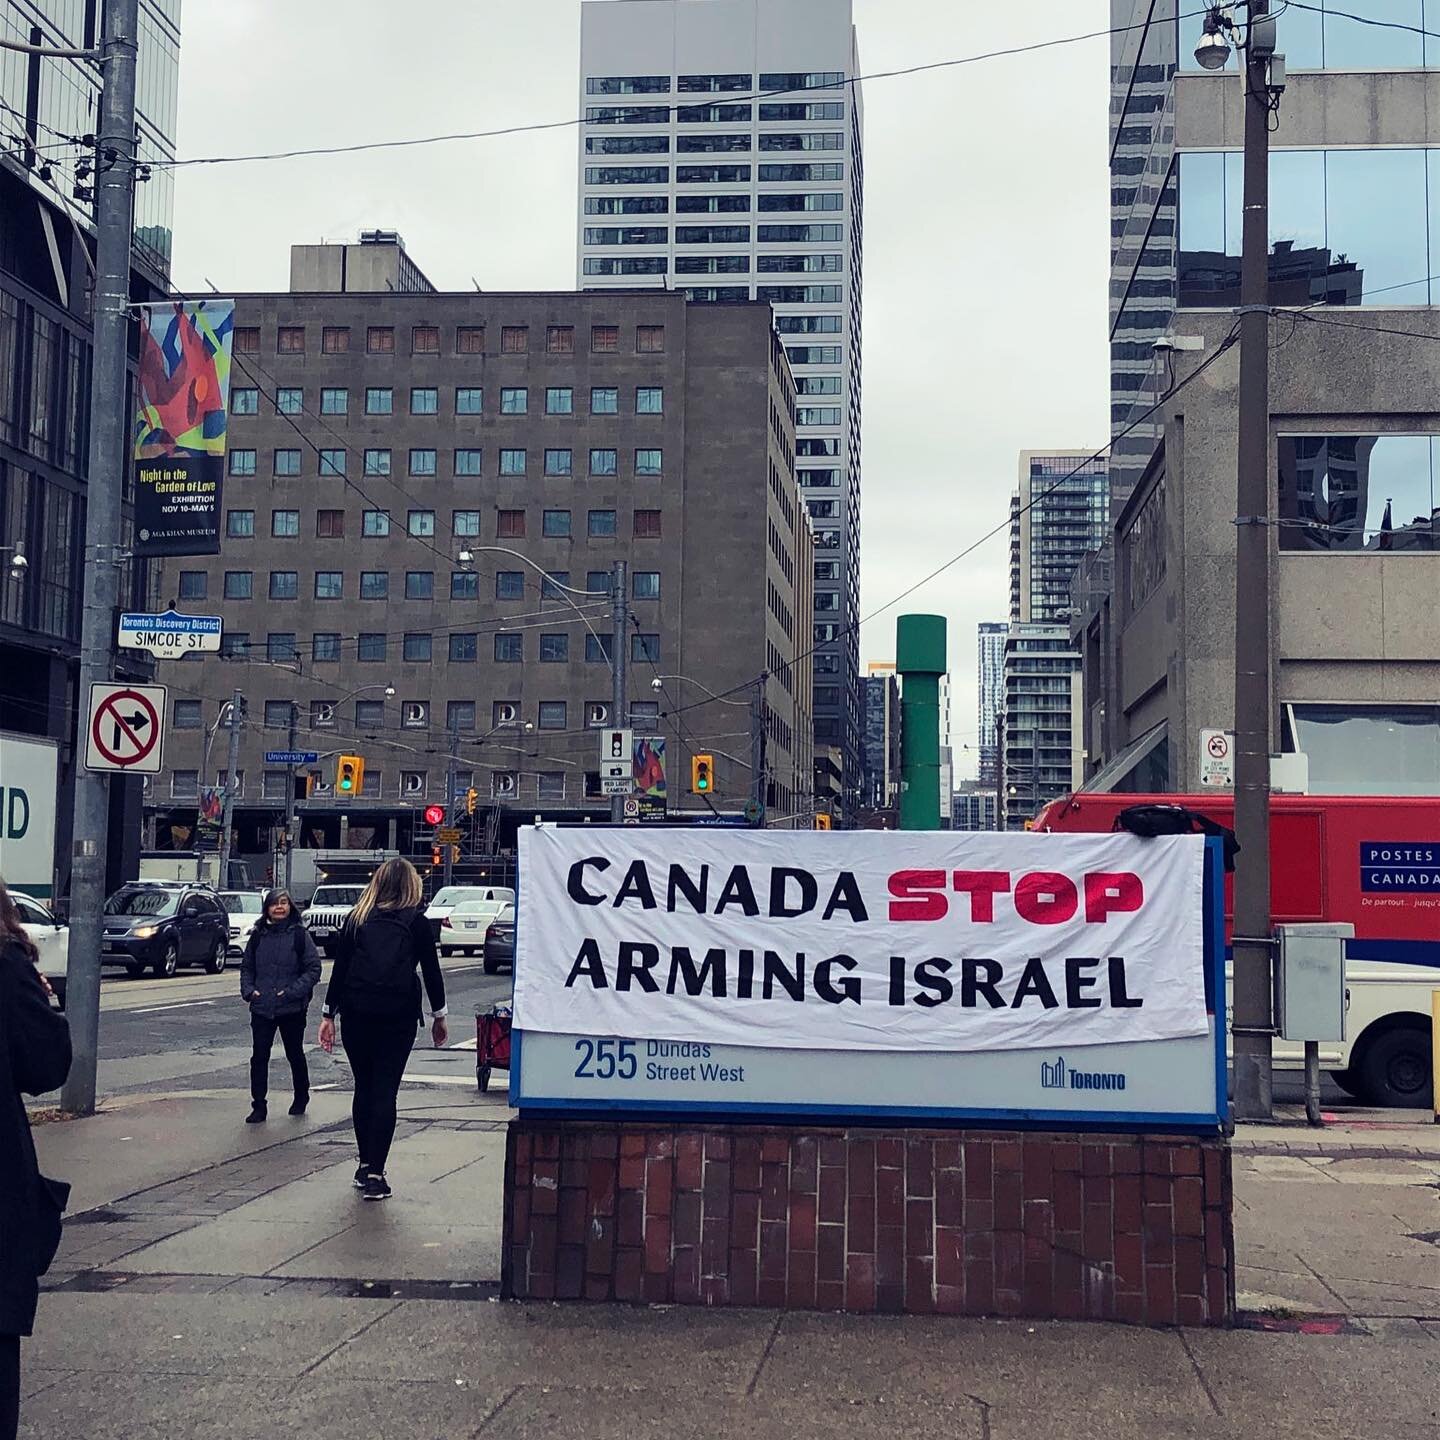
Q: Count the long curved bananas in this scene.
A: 0